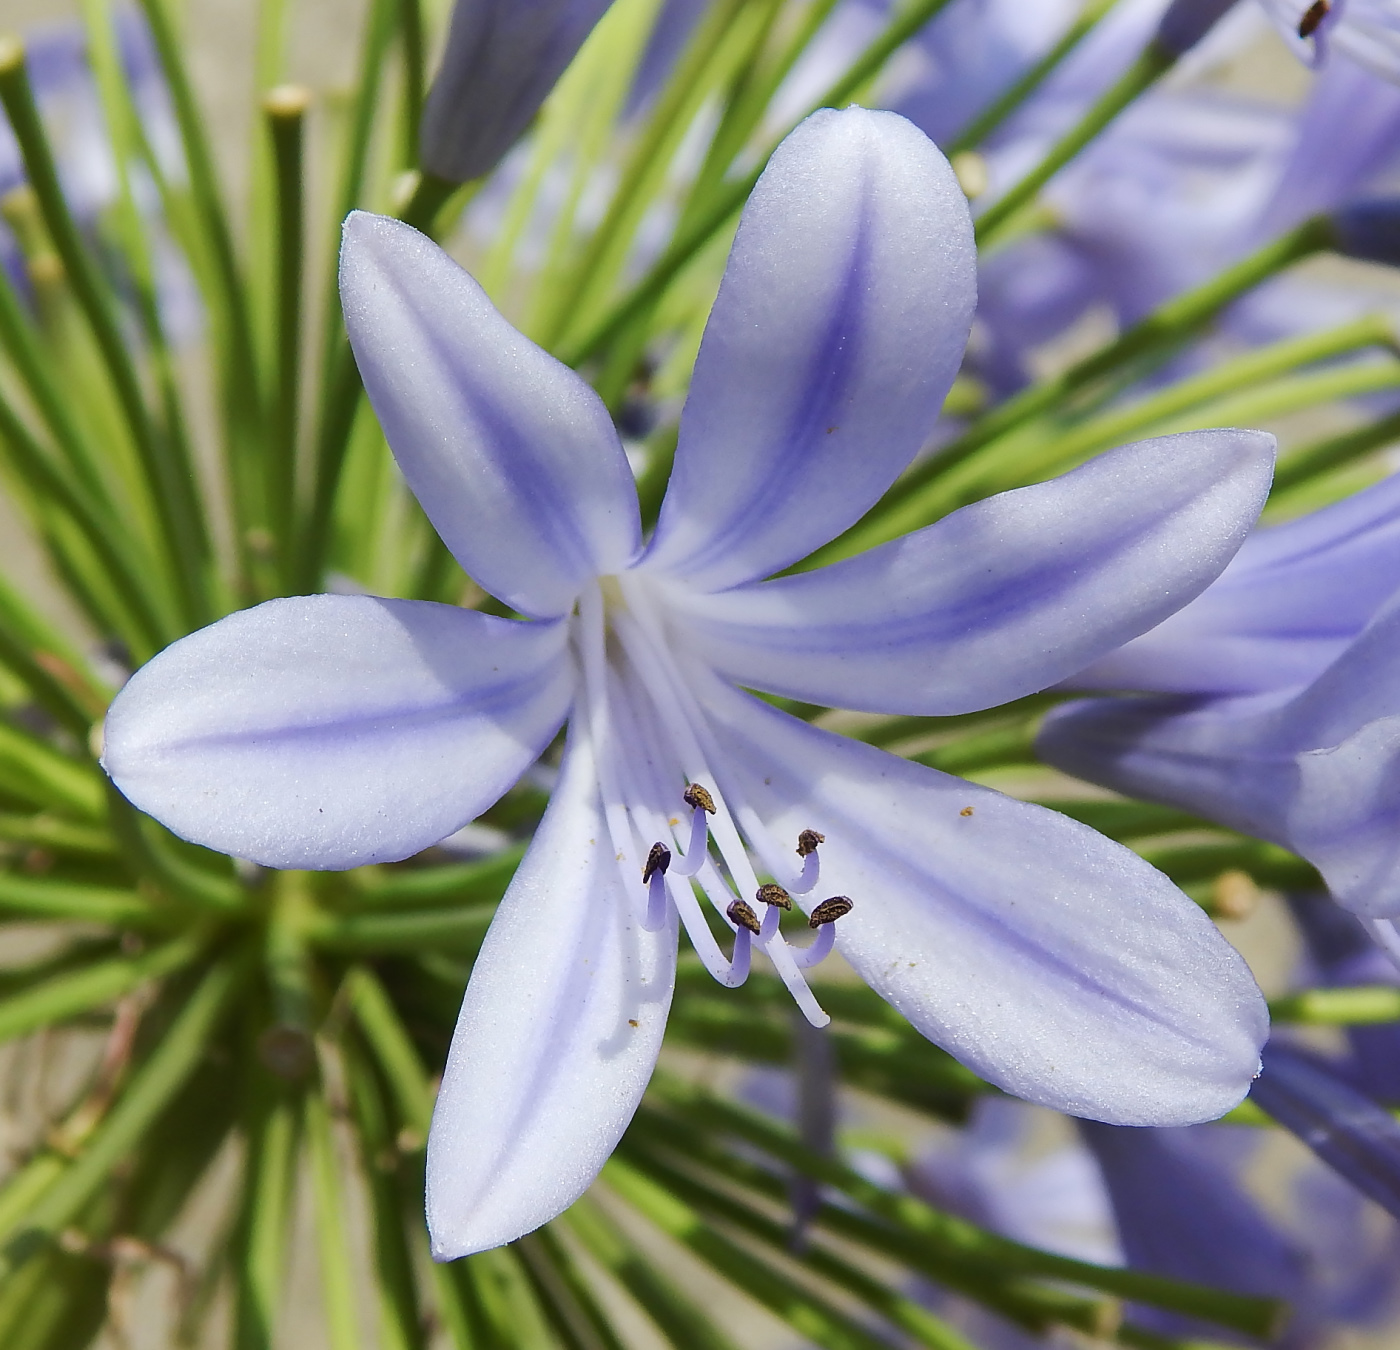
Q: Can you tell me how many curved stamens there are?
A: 6